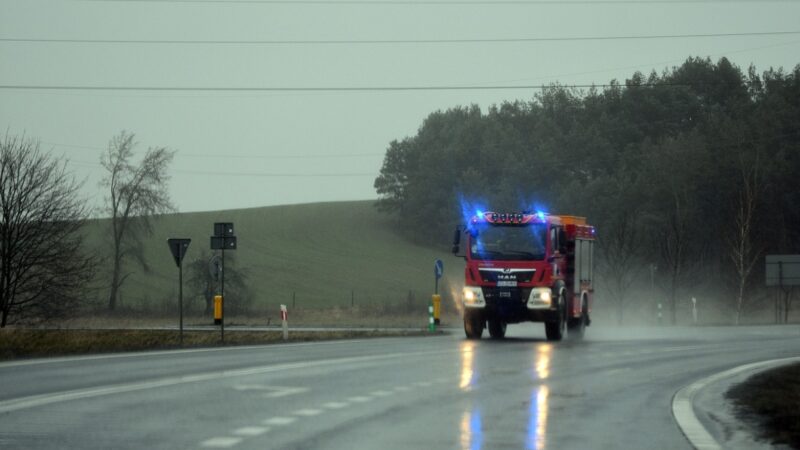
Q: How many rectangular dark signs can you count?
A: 2